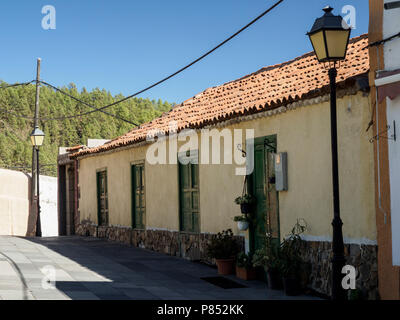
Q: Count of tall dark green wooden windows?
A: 3